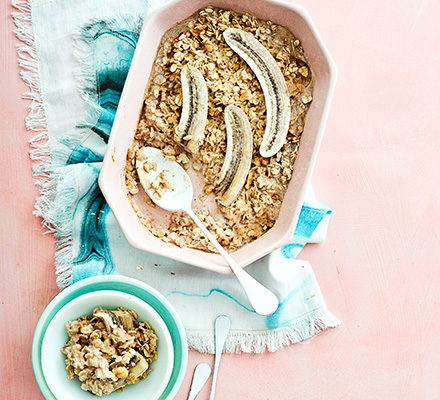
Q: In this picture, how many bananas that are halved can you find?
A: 3